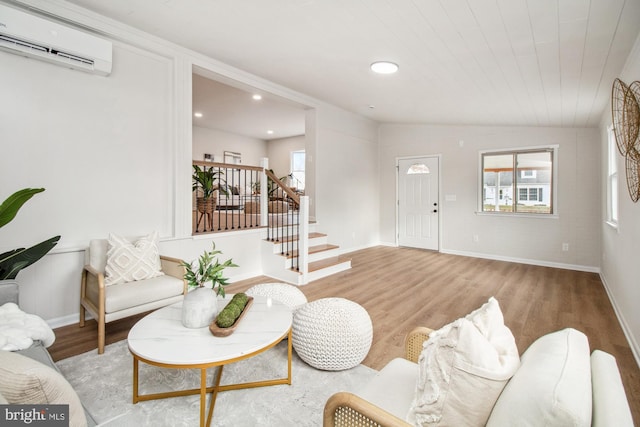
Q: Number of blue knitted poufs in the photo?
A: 0